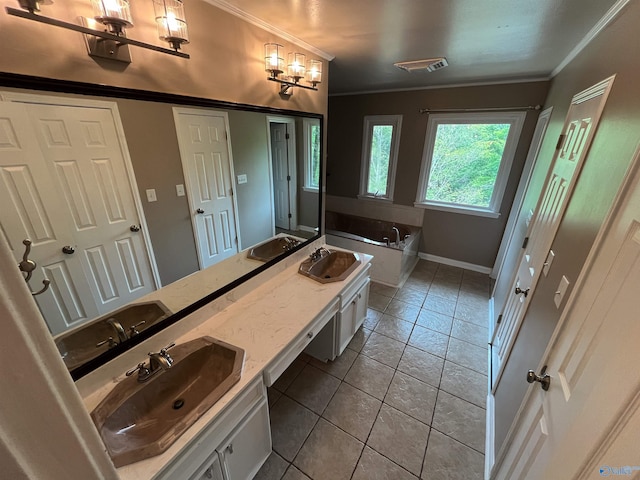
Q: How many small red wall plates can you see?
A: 0